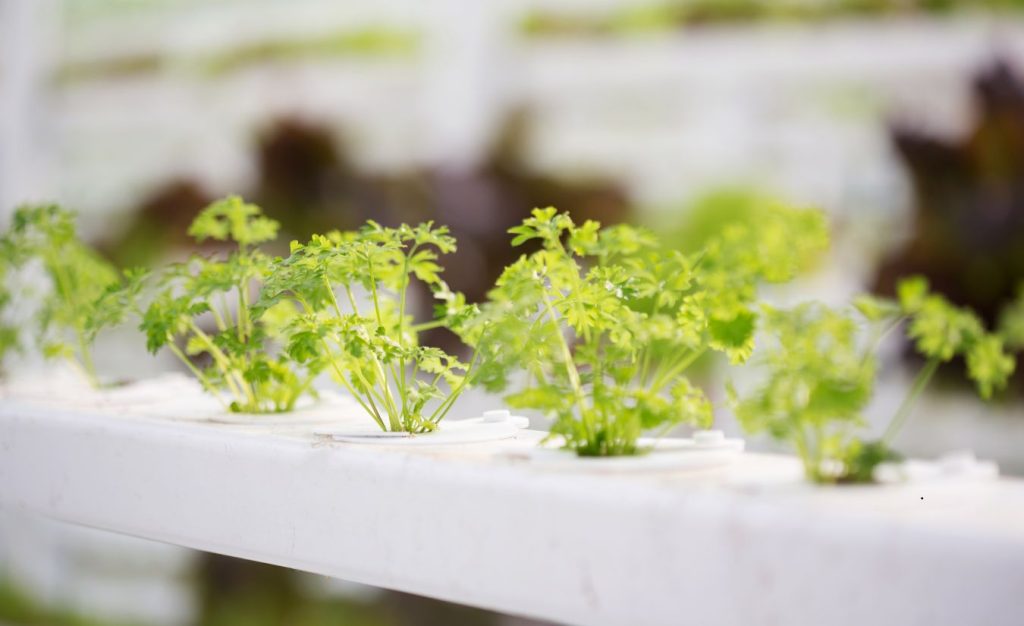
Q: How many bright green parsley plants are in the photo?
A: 5